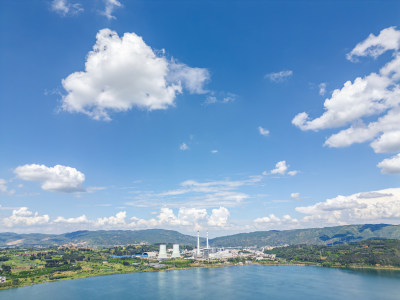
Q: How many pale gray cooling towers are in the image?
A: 2